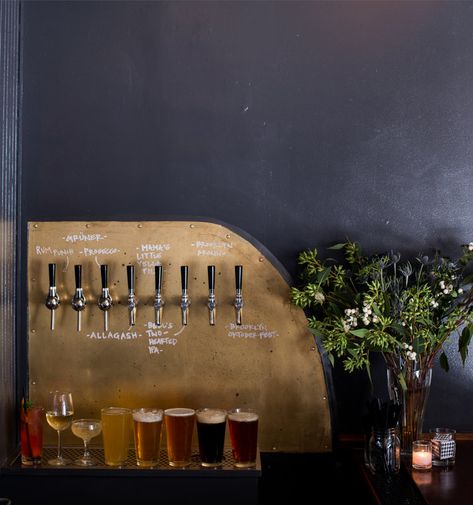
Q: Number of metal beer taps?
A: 8